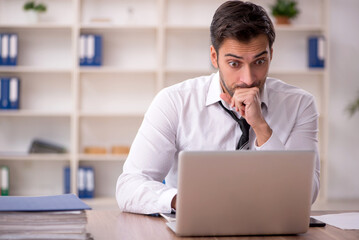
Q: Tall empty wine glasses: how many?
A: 0